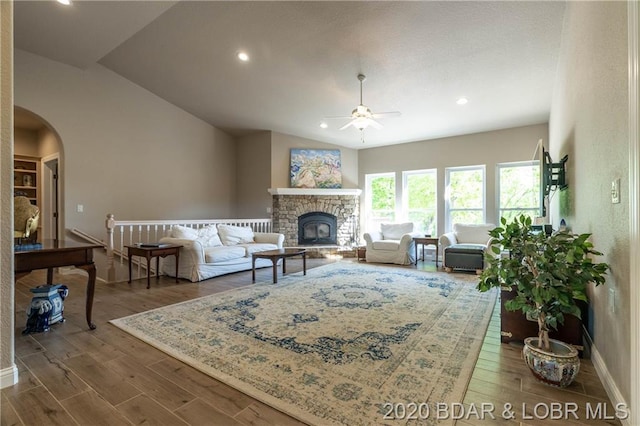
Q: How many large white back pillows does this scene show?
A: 4